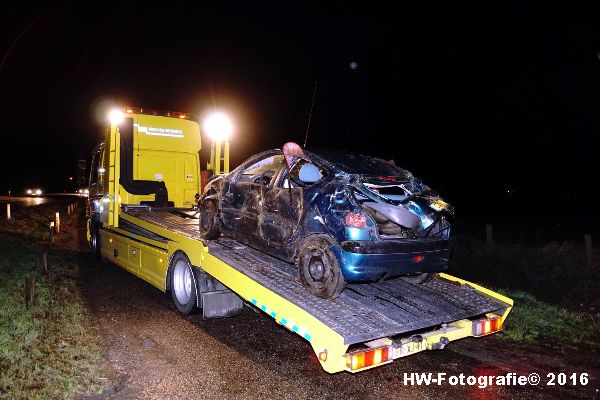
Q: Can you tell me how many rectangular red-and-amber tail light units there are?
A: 2